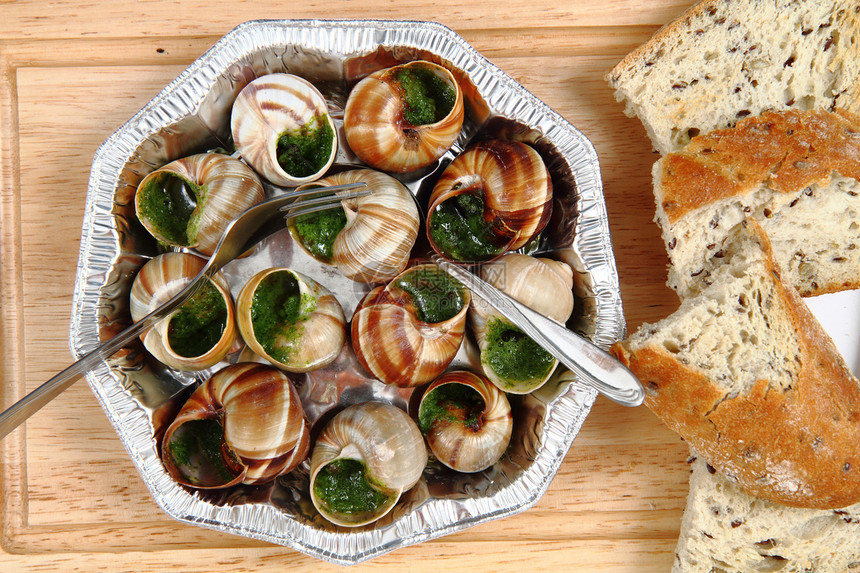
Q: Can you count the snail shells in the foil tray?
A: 12